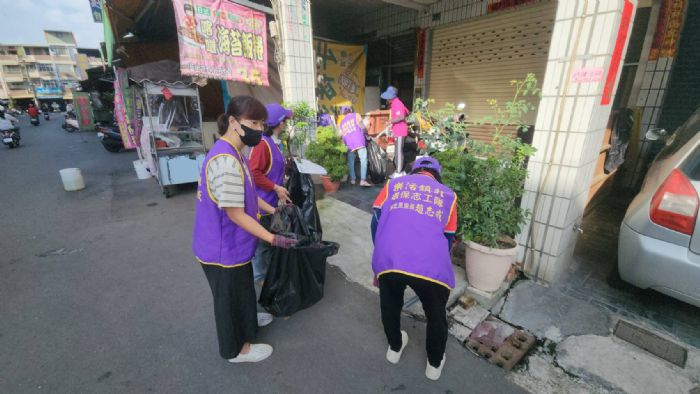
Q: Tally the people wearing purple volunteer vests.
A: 4